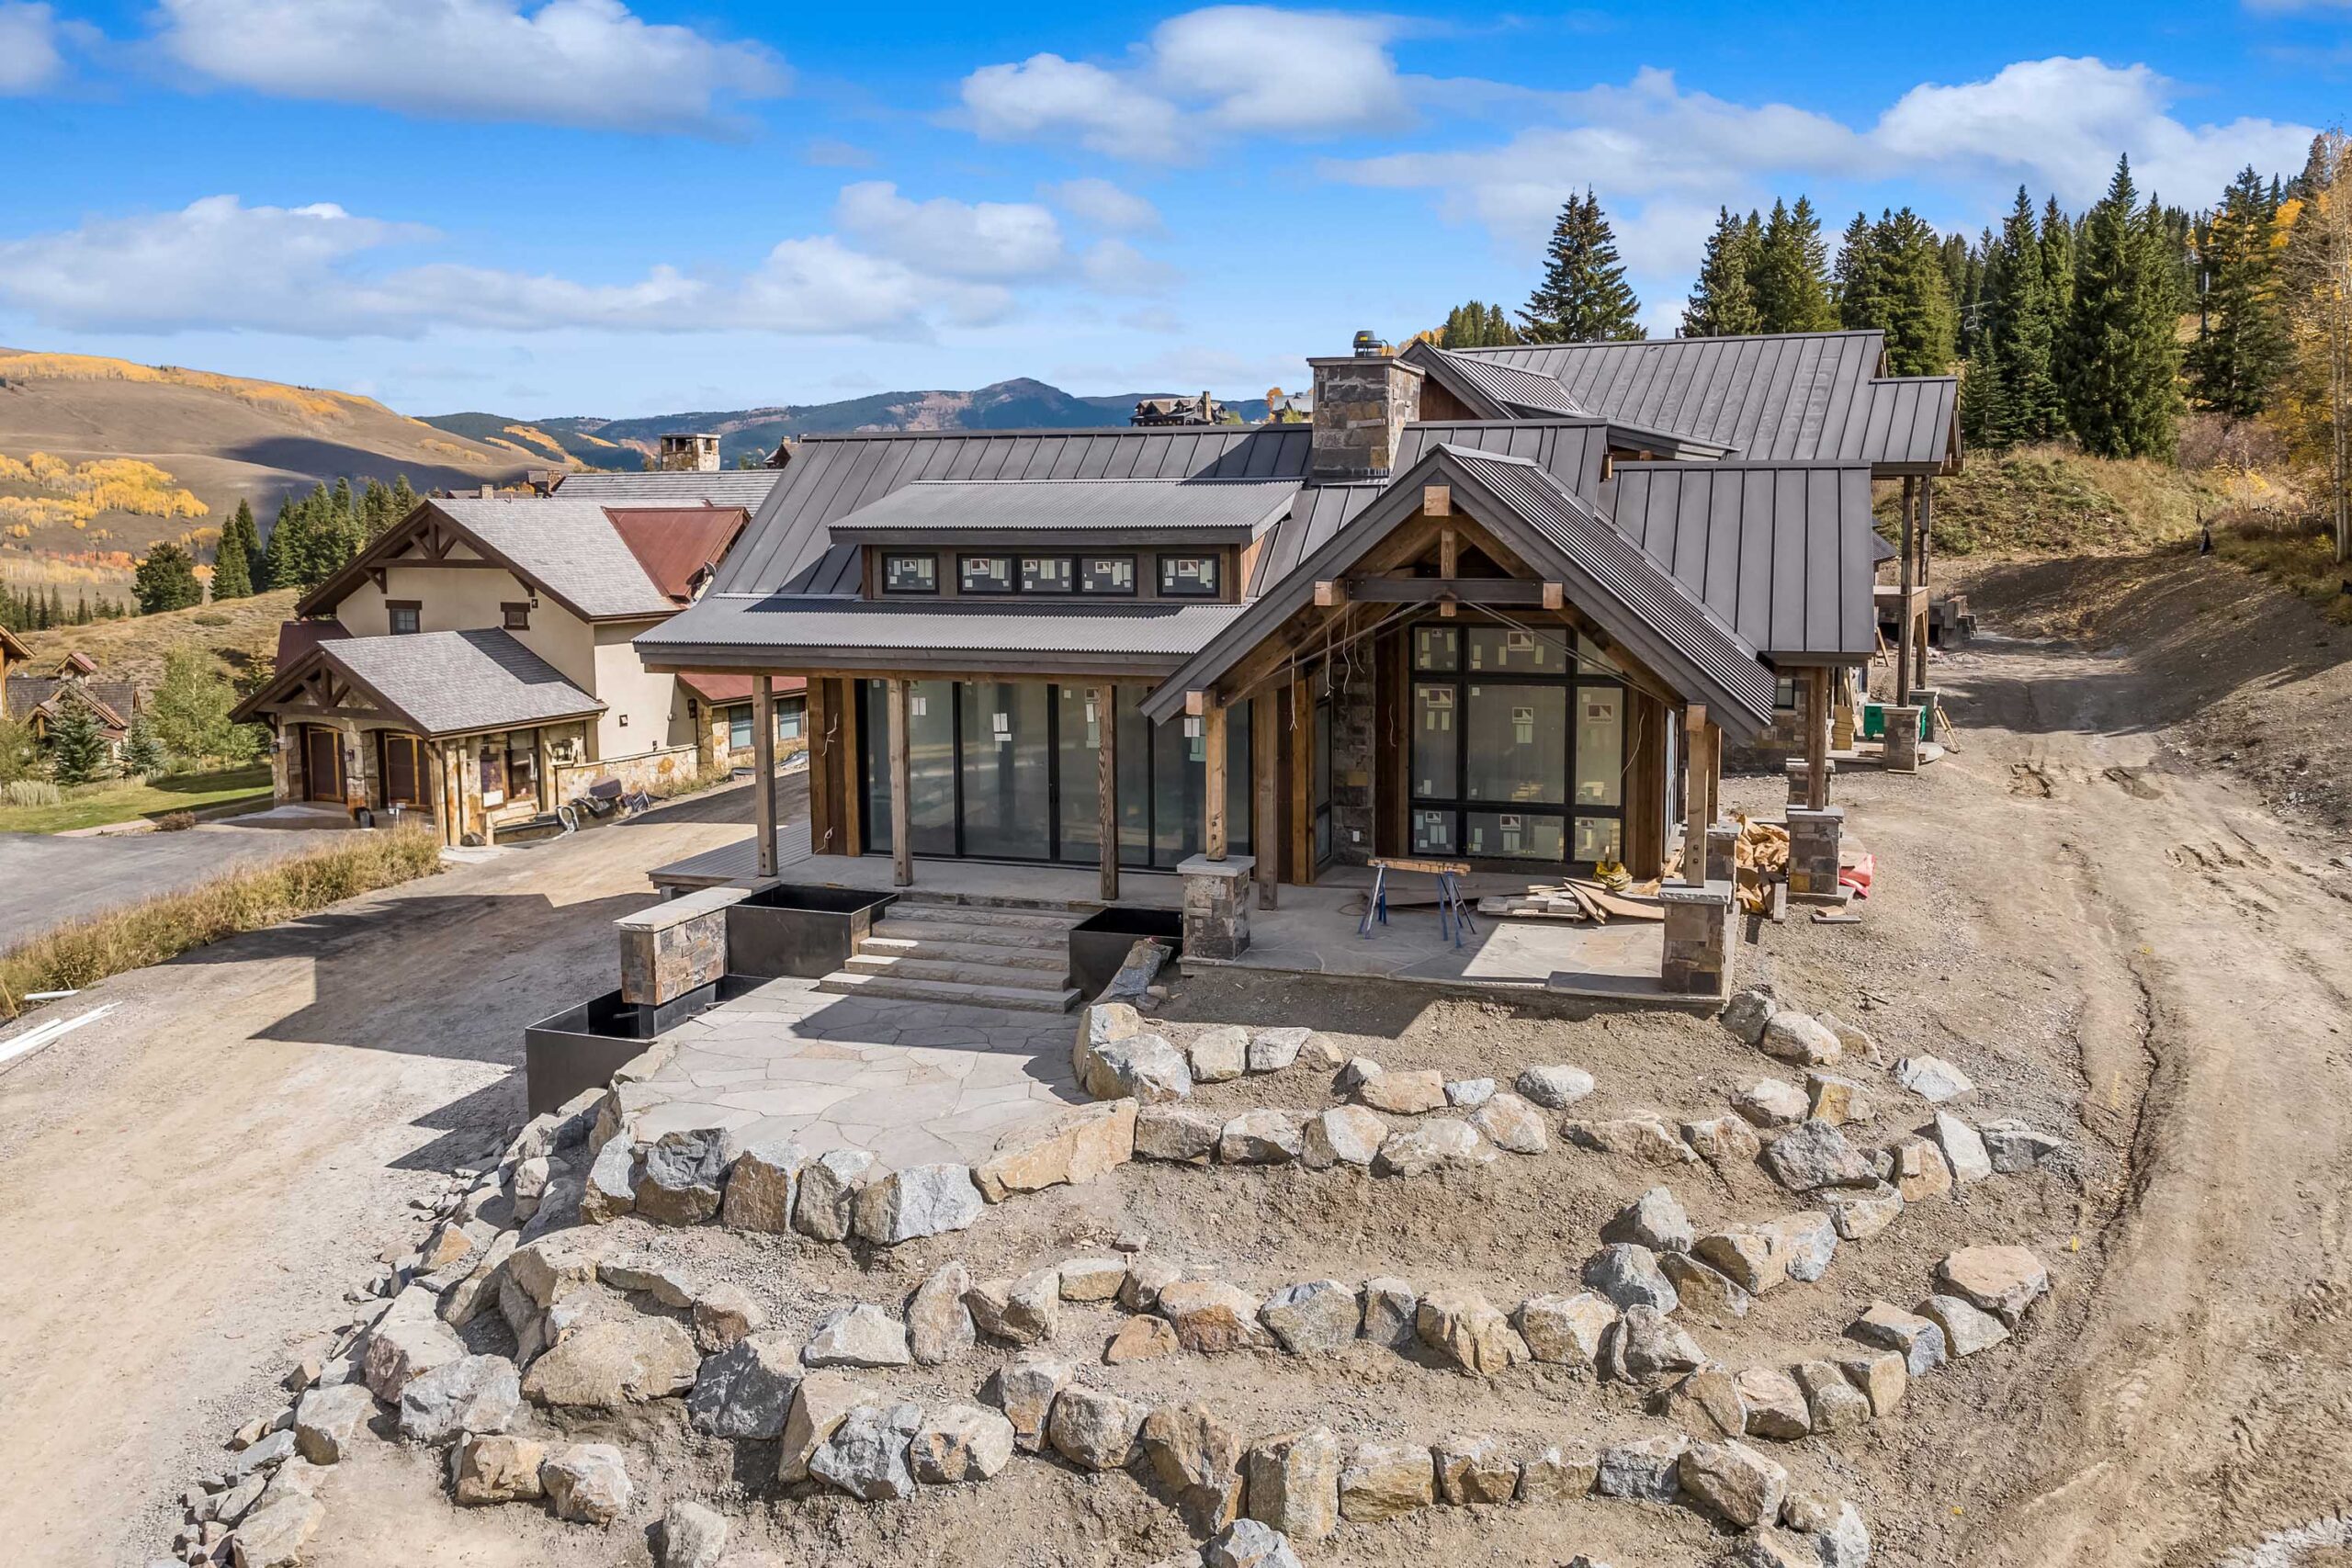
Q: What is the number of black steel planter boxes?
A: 3